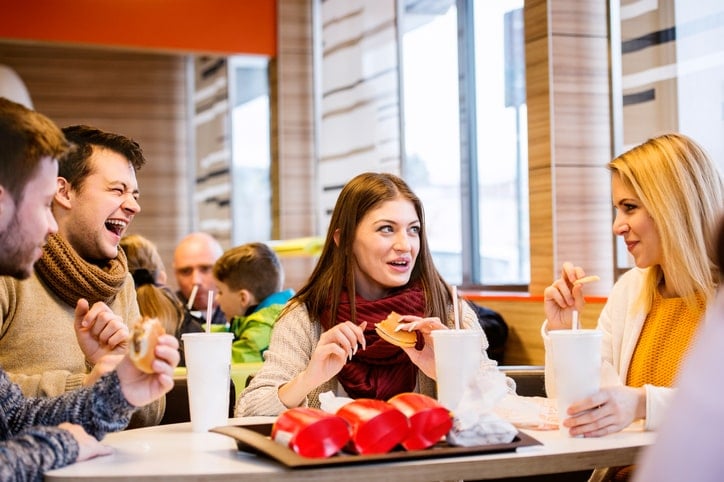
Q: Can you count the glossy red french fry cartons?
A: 3